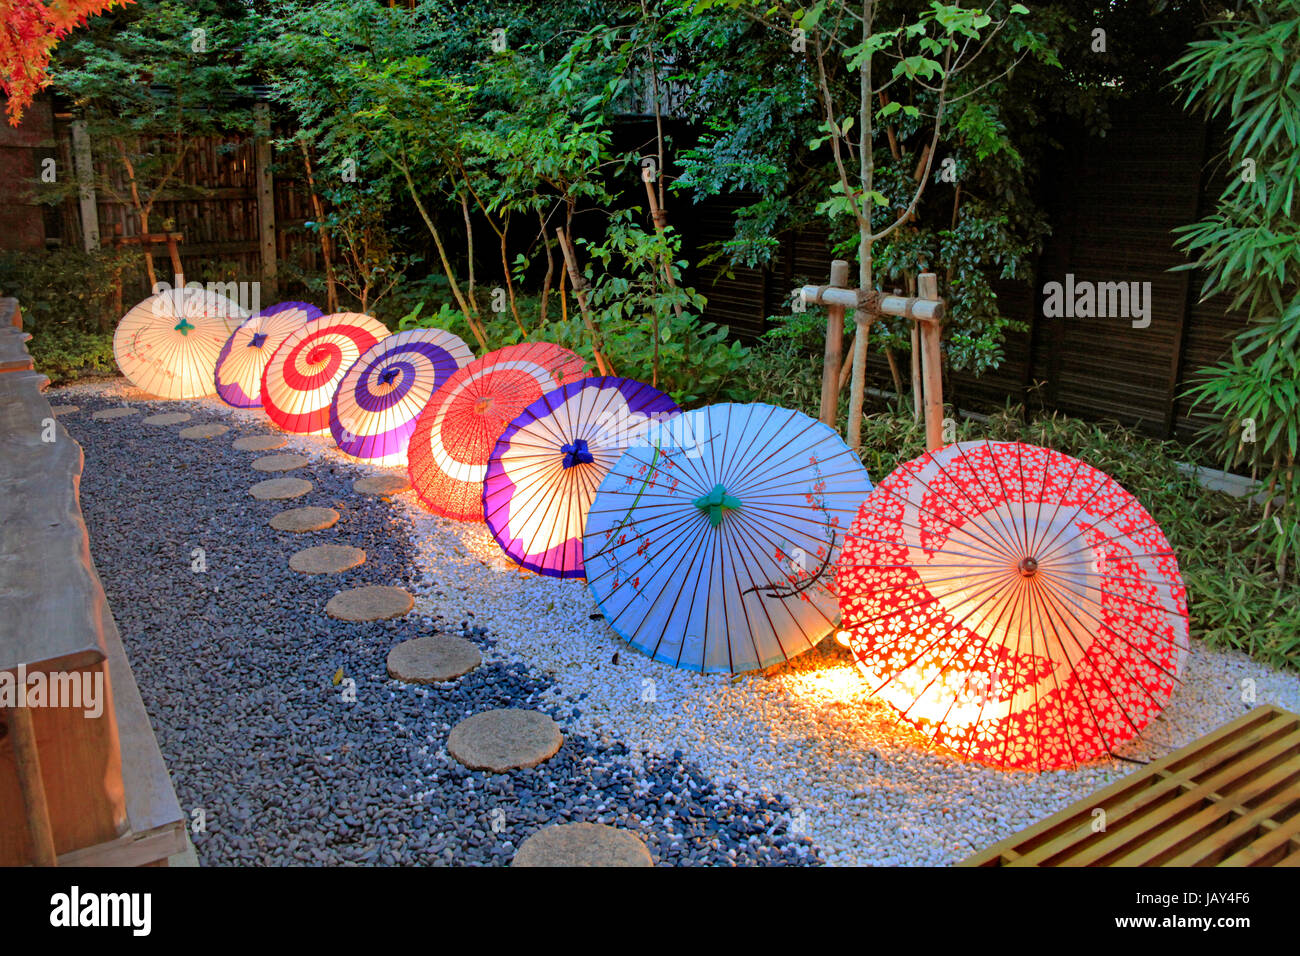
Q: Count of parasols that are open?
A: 8